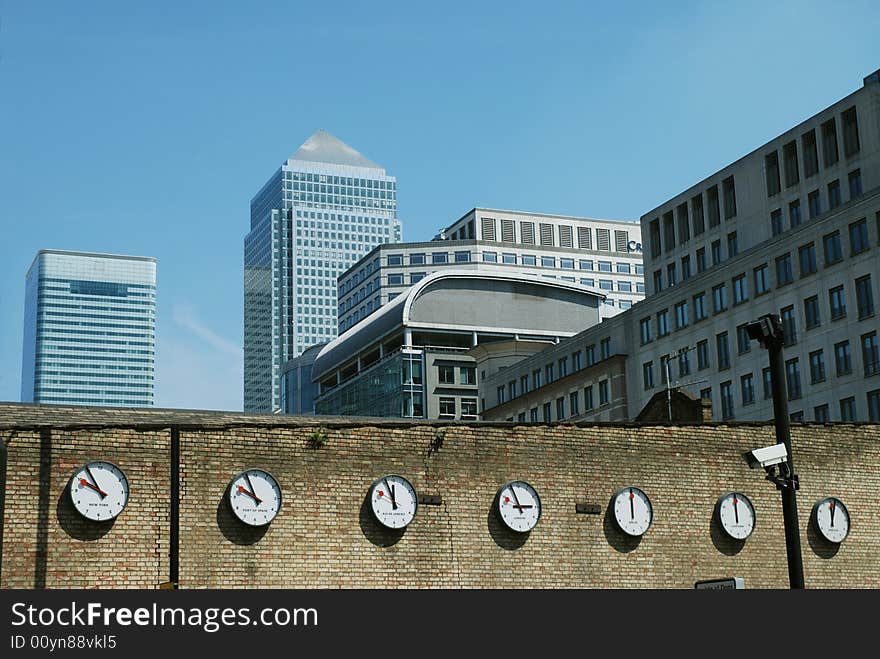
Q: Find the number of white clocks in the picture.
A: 7